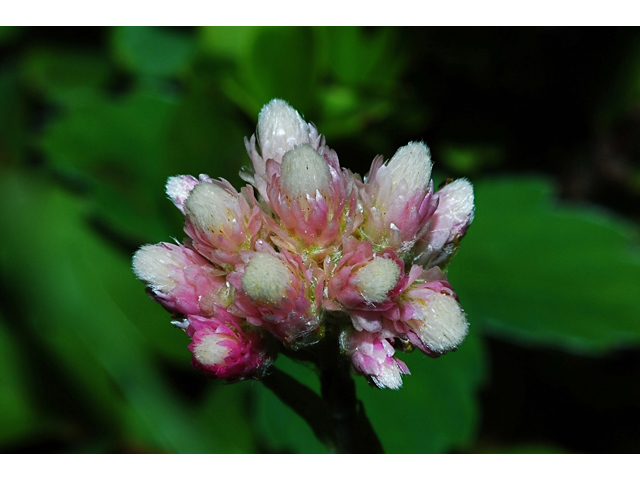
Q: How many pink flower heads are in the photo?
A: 12